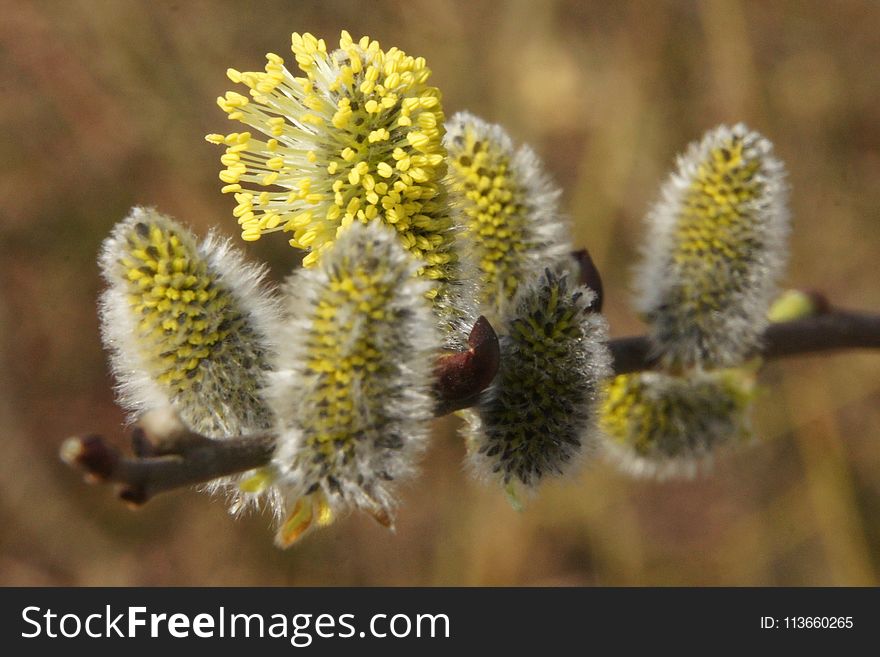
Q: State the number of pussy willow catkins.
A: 7